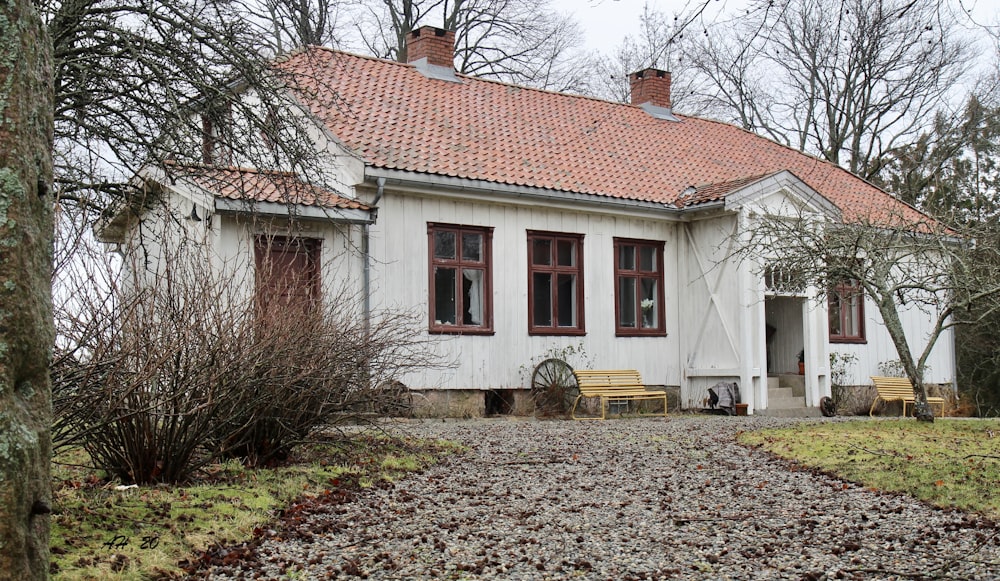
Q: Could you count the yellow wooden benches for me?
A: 2